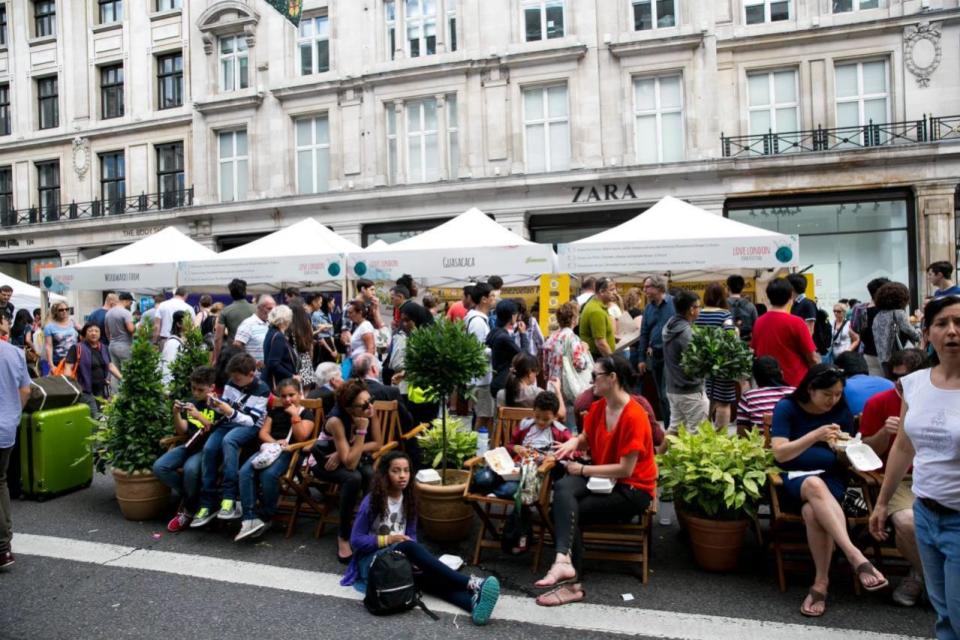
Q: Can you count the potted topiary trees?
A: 4